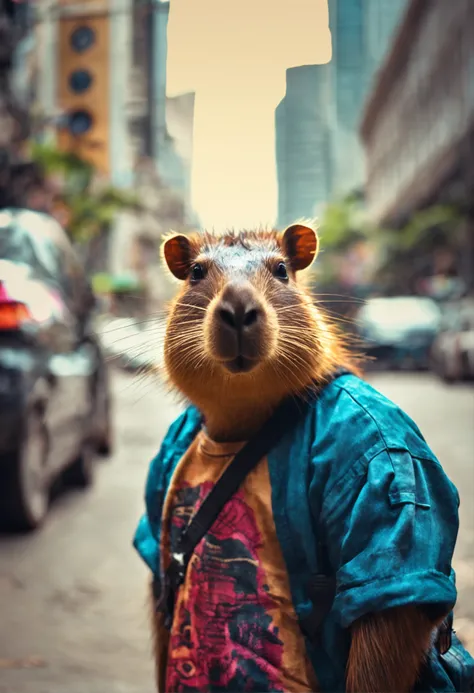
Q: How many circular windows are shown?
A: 3